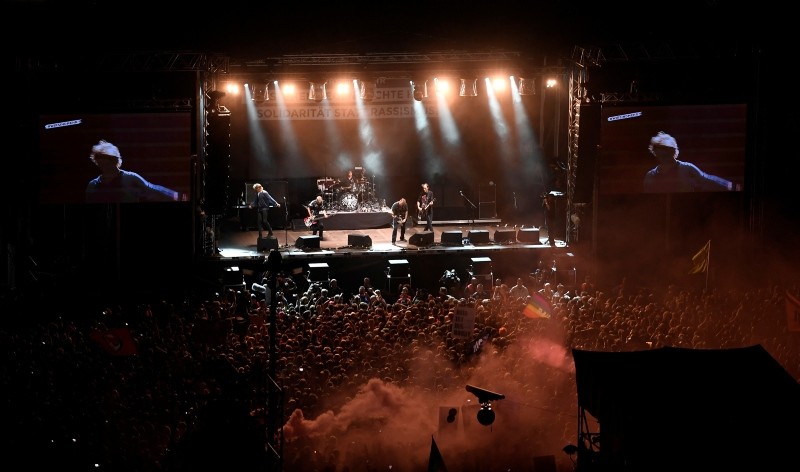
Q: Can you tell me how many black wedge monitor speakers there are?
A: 8